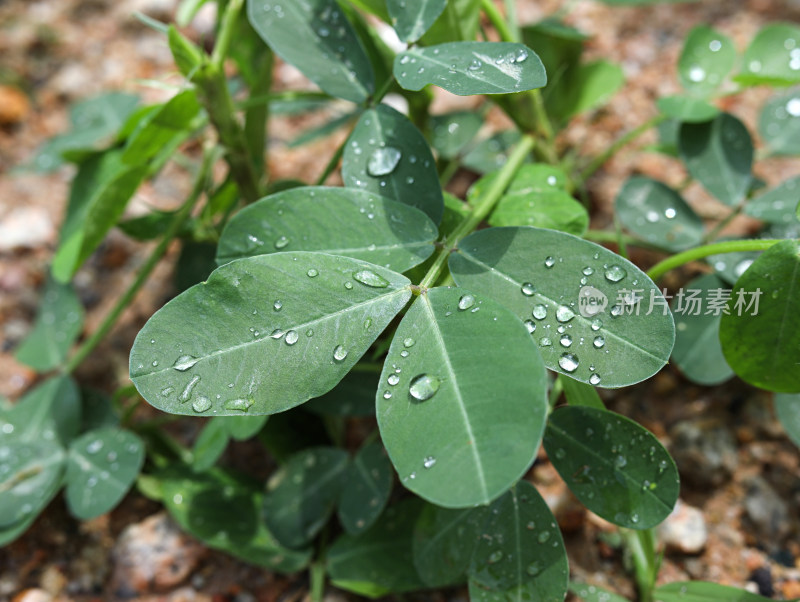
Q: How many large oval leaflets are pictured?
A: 4